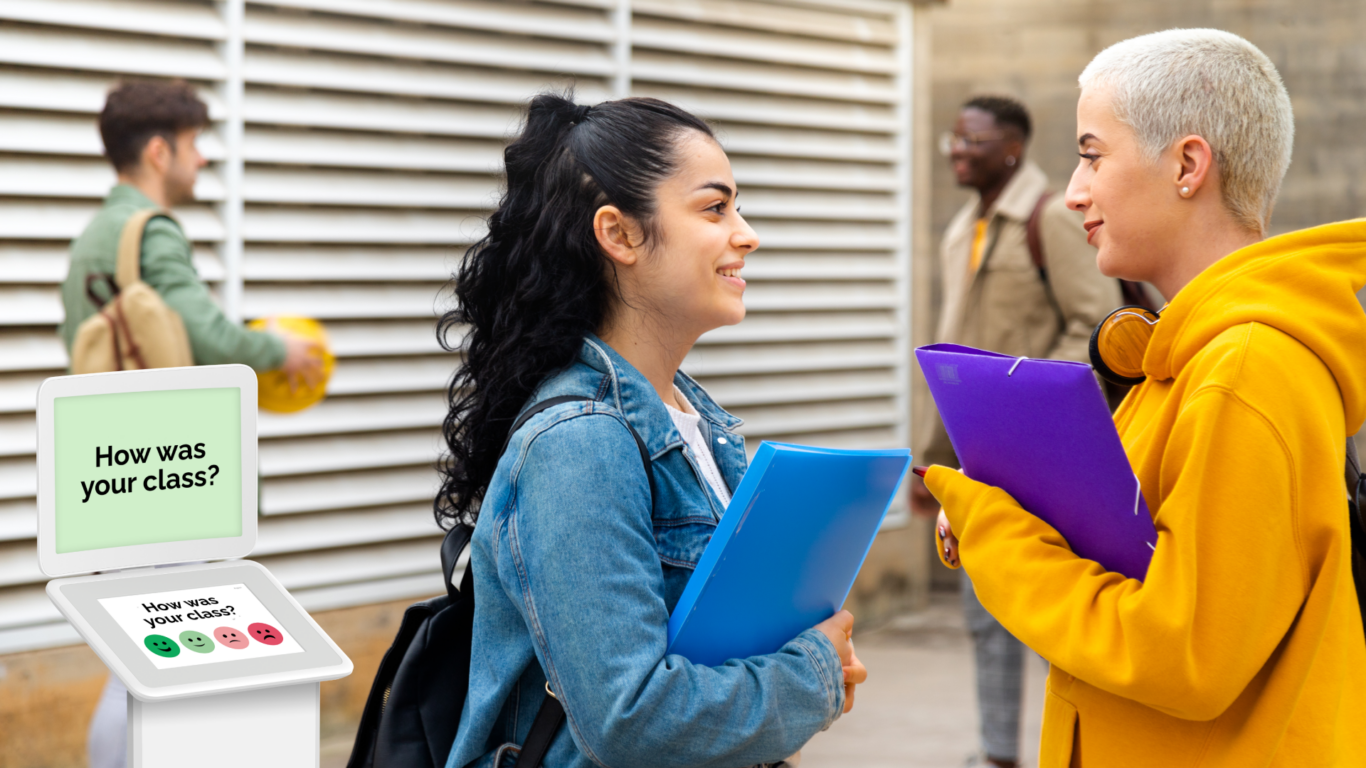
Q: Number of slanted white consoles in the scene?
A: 1